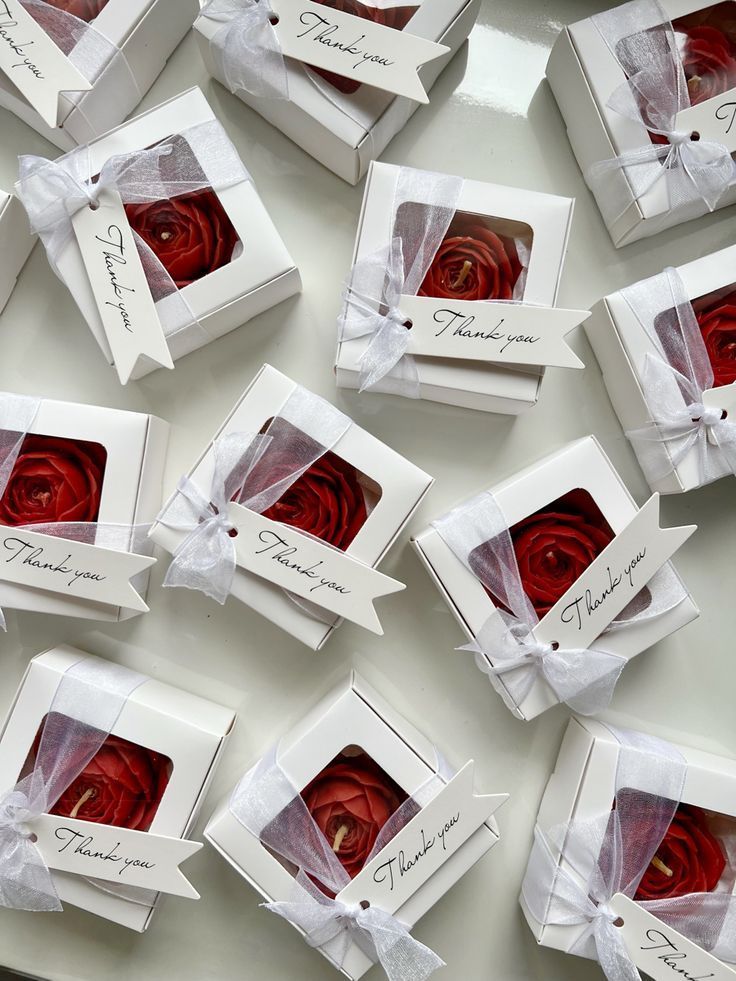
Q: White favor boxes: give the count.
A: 13